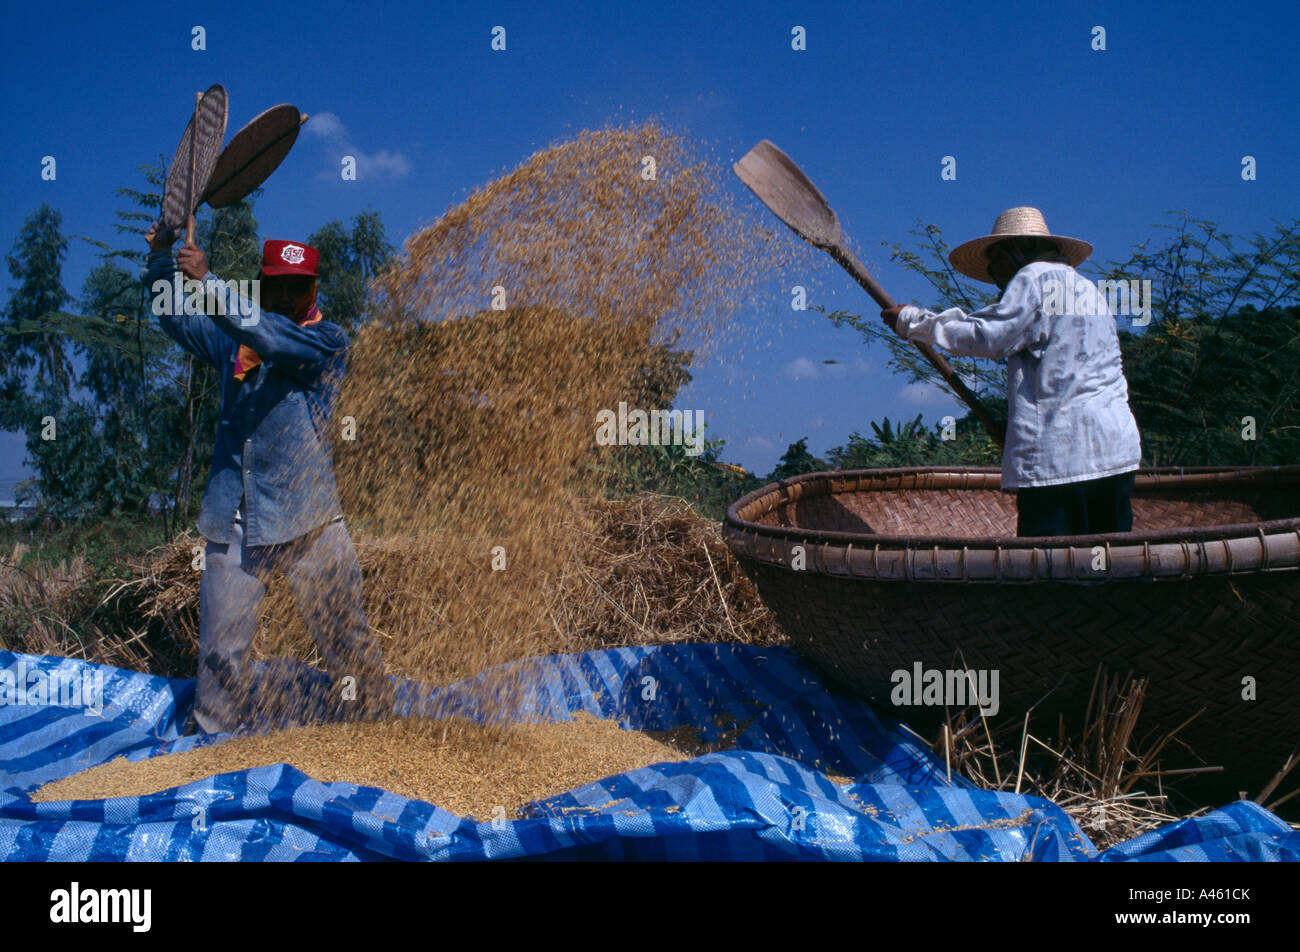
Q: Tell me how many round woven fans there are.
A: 2